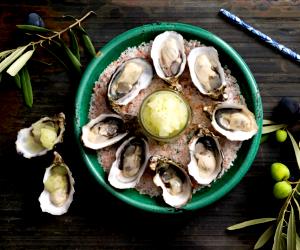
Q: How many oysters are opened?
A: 10